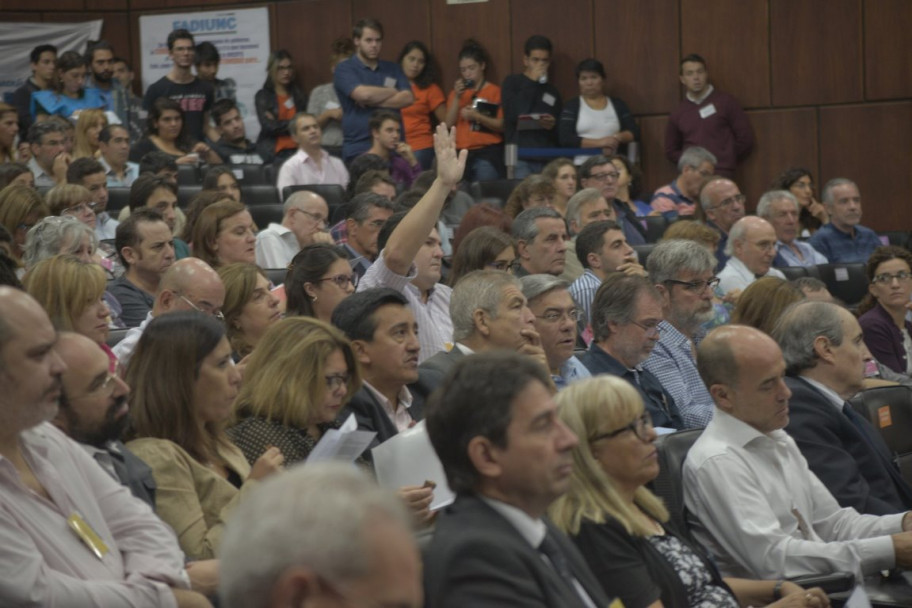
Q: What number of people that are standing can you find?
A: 14